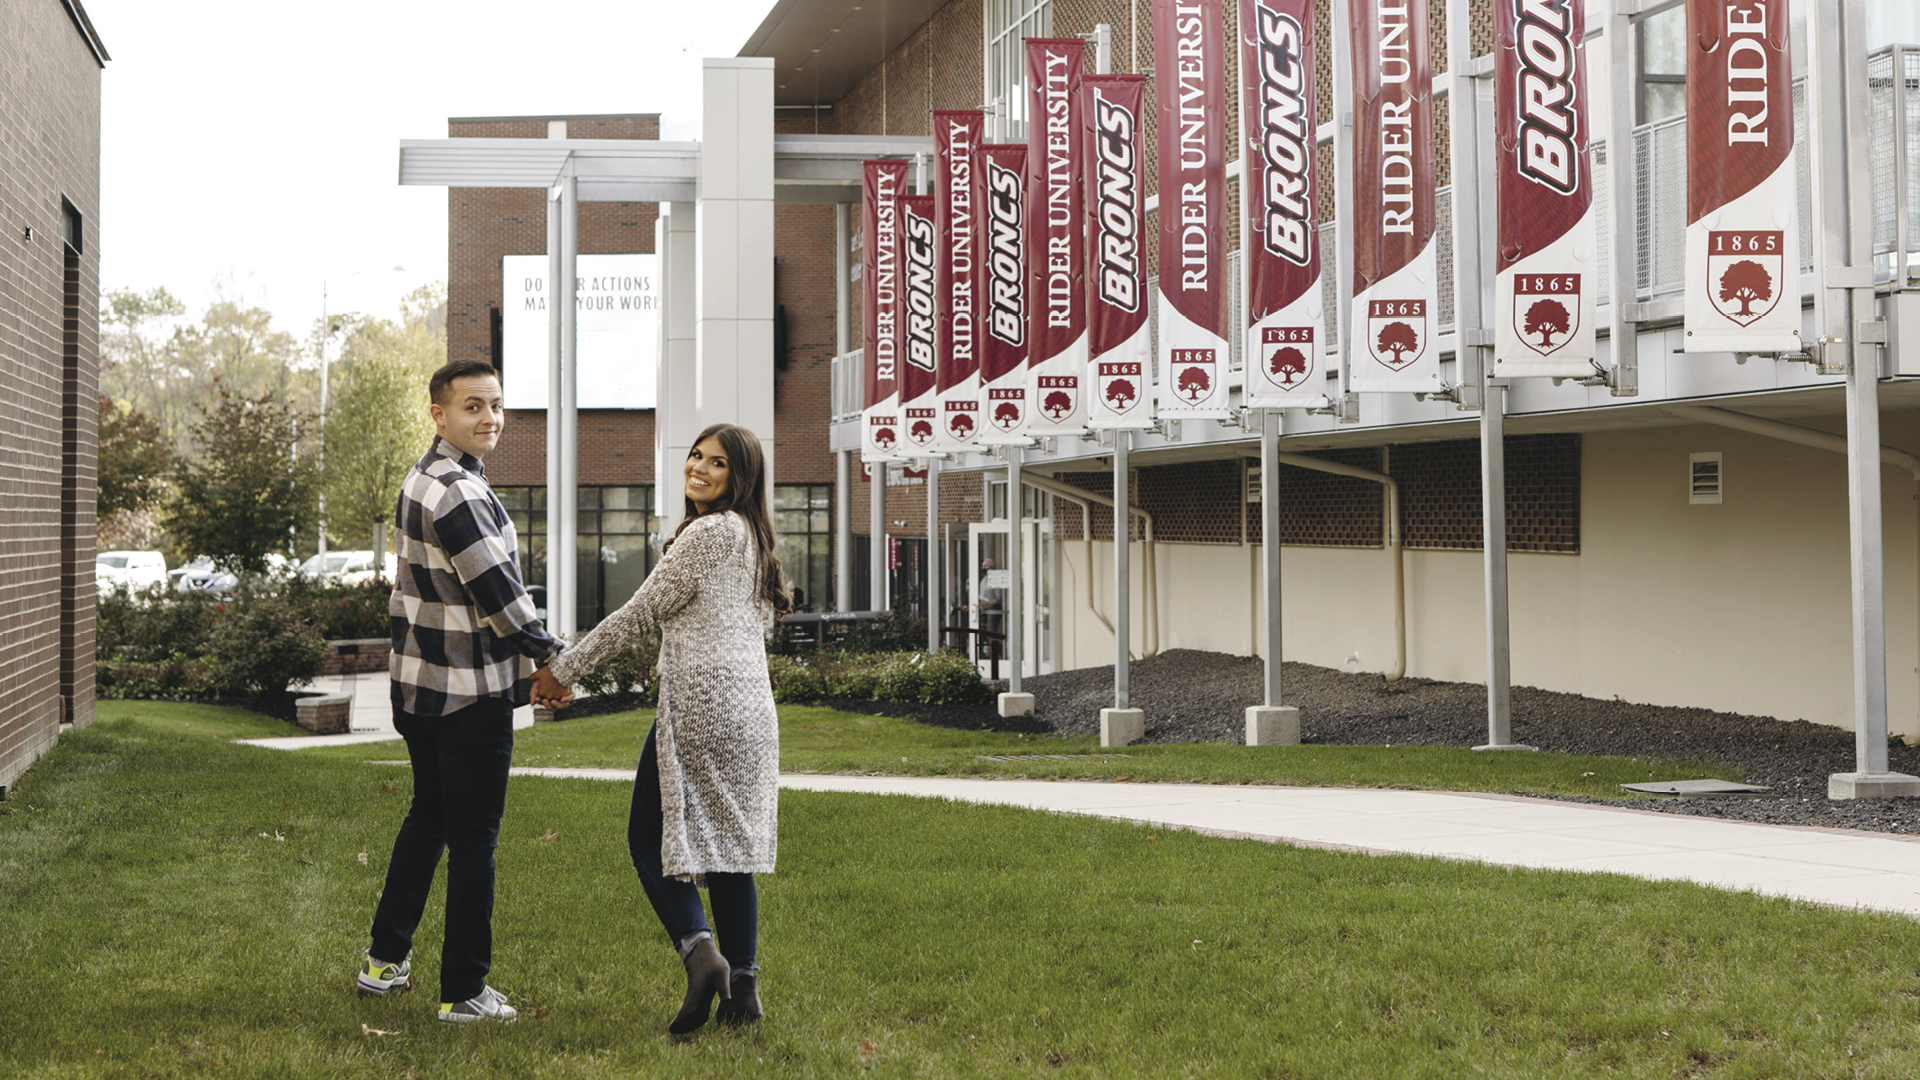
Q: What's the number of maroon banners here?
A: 11